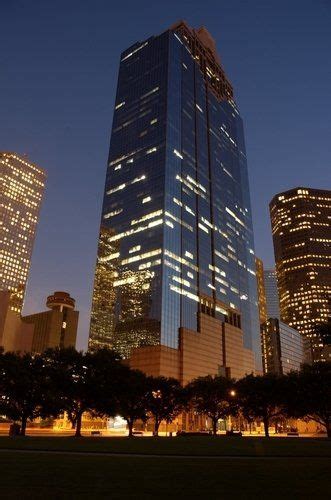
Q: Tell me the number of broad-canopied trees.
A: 7